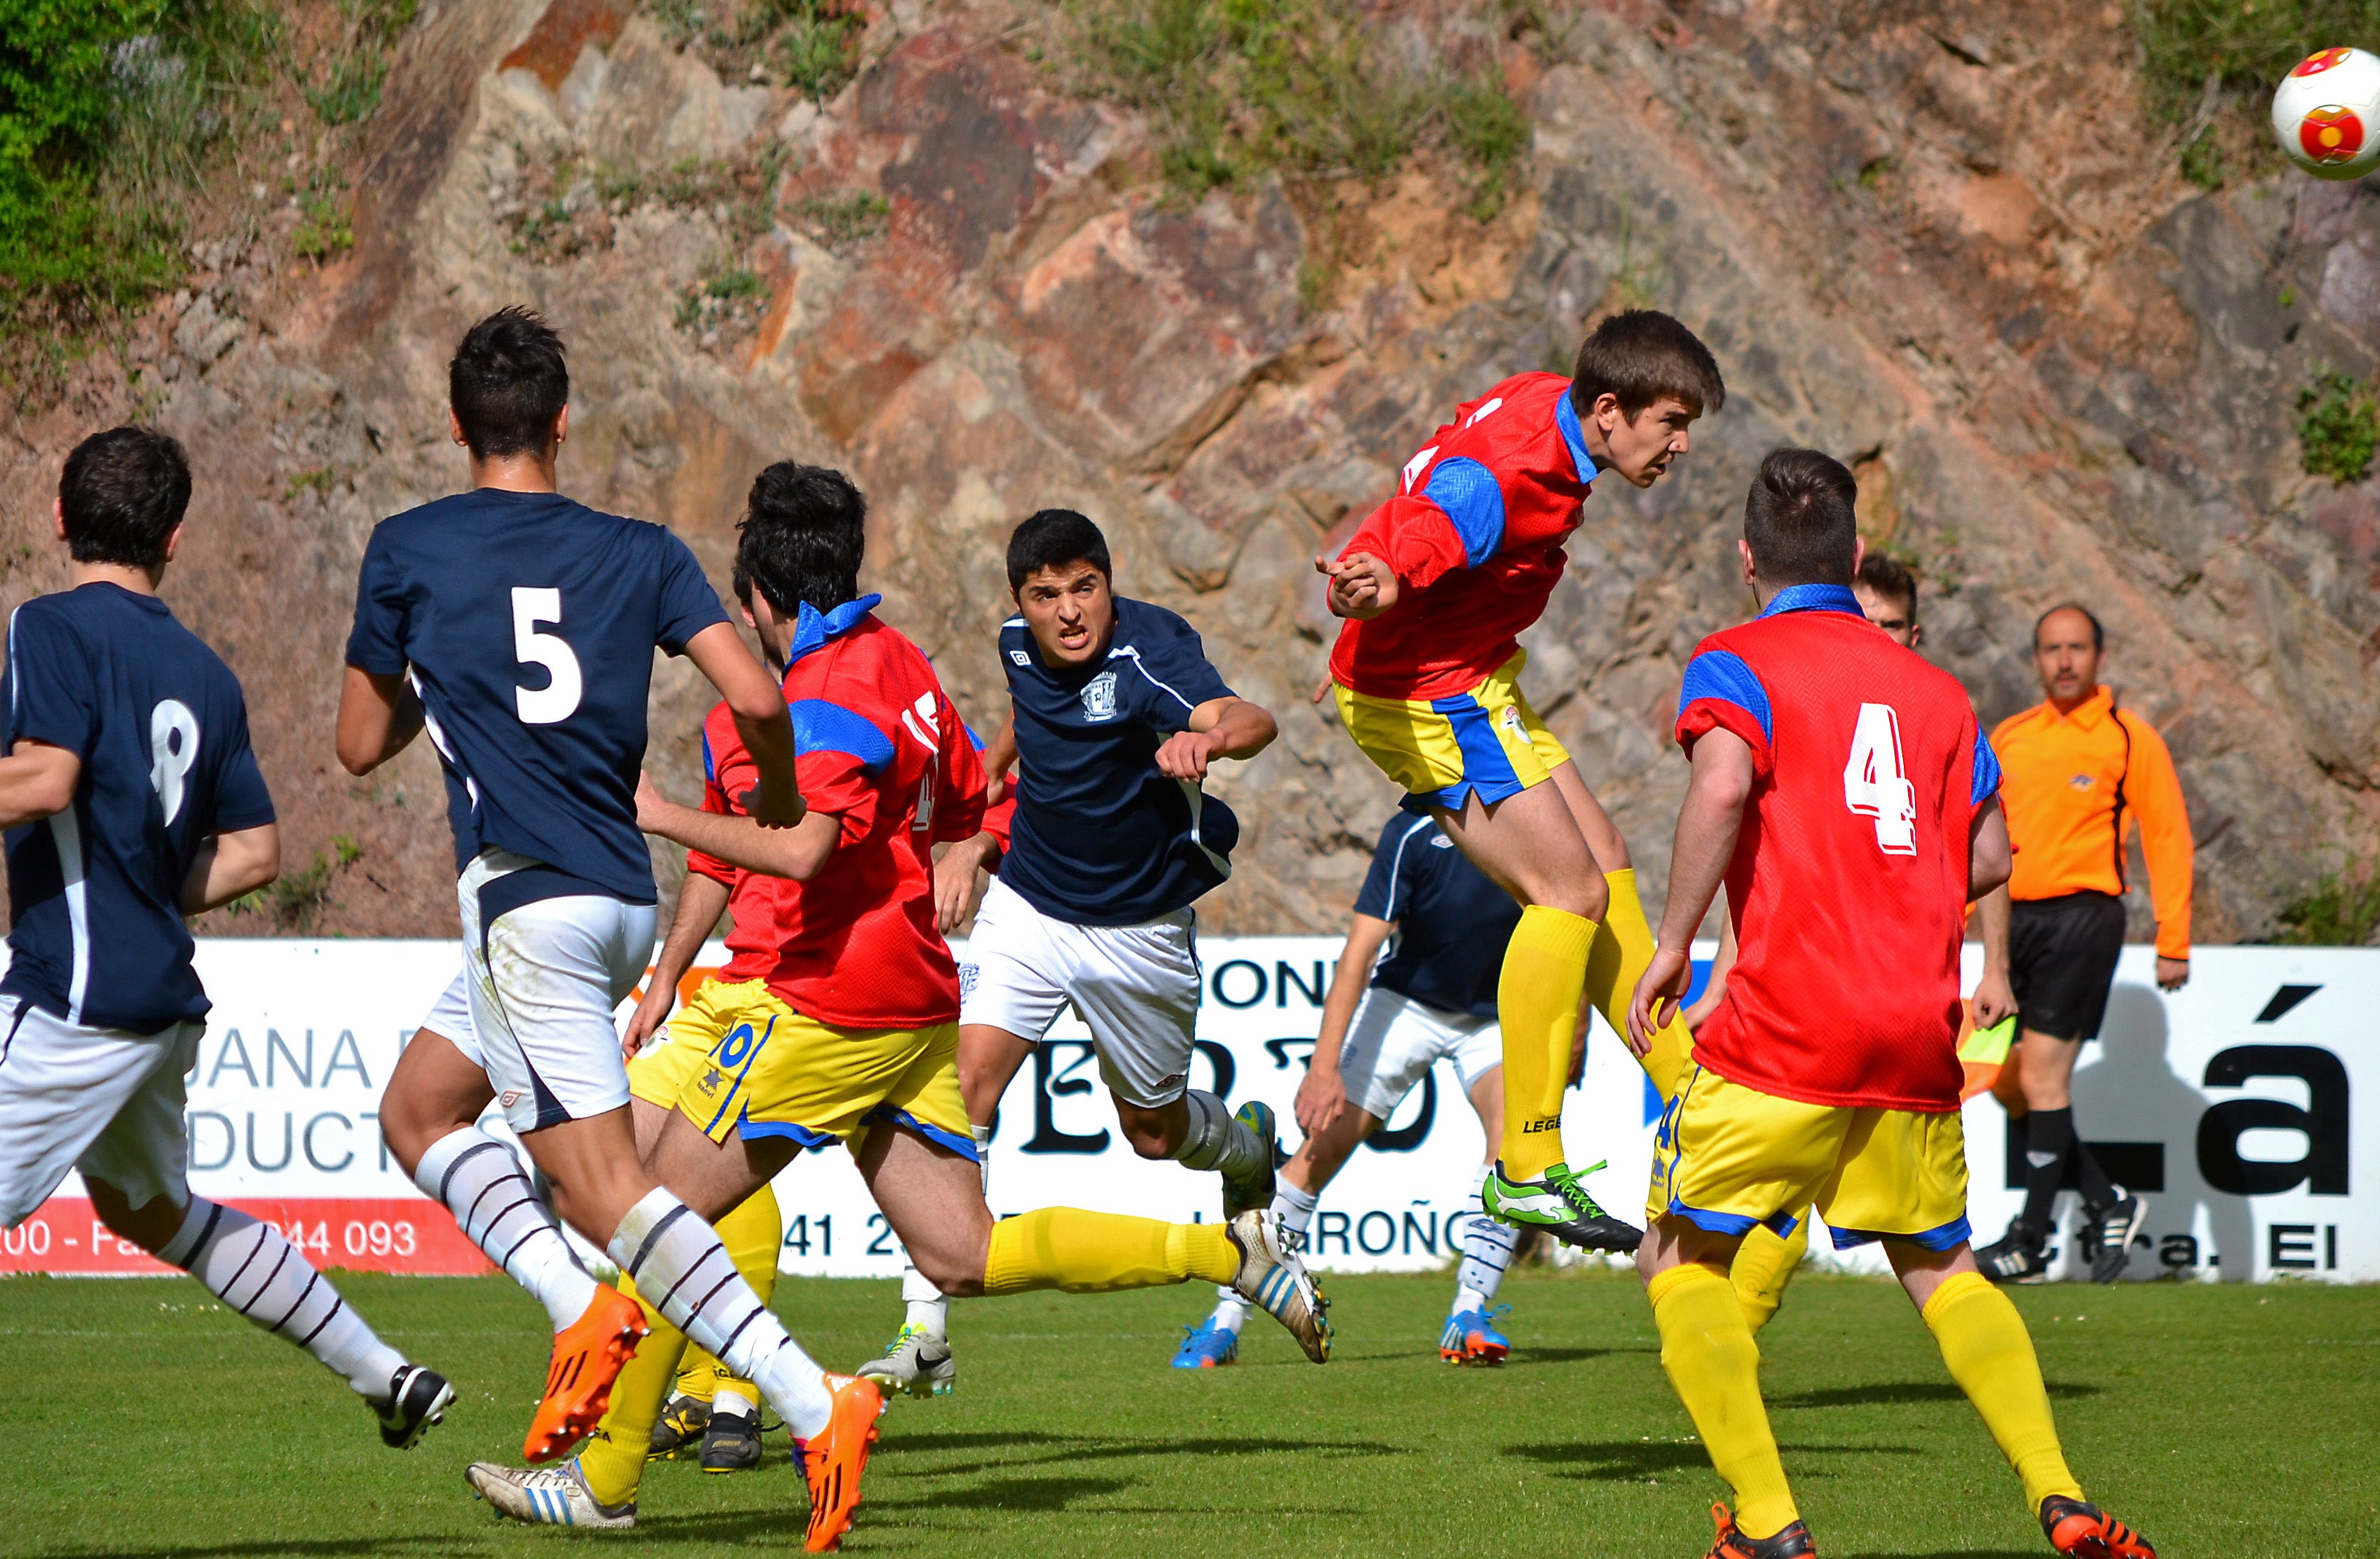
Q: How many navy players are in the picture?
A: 4